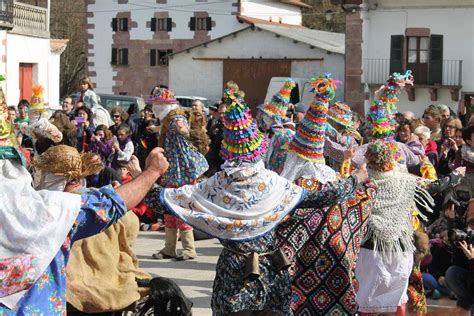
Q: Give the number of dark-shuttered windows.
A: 6